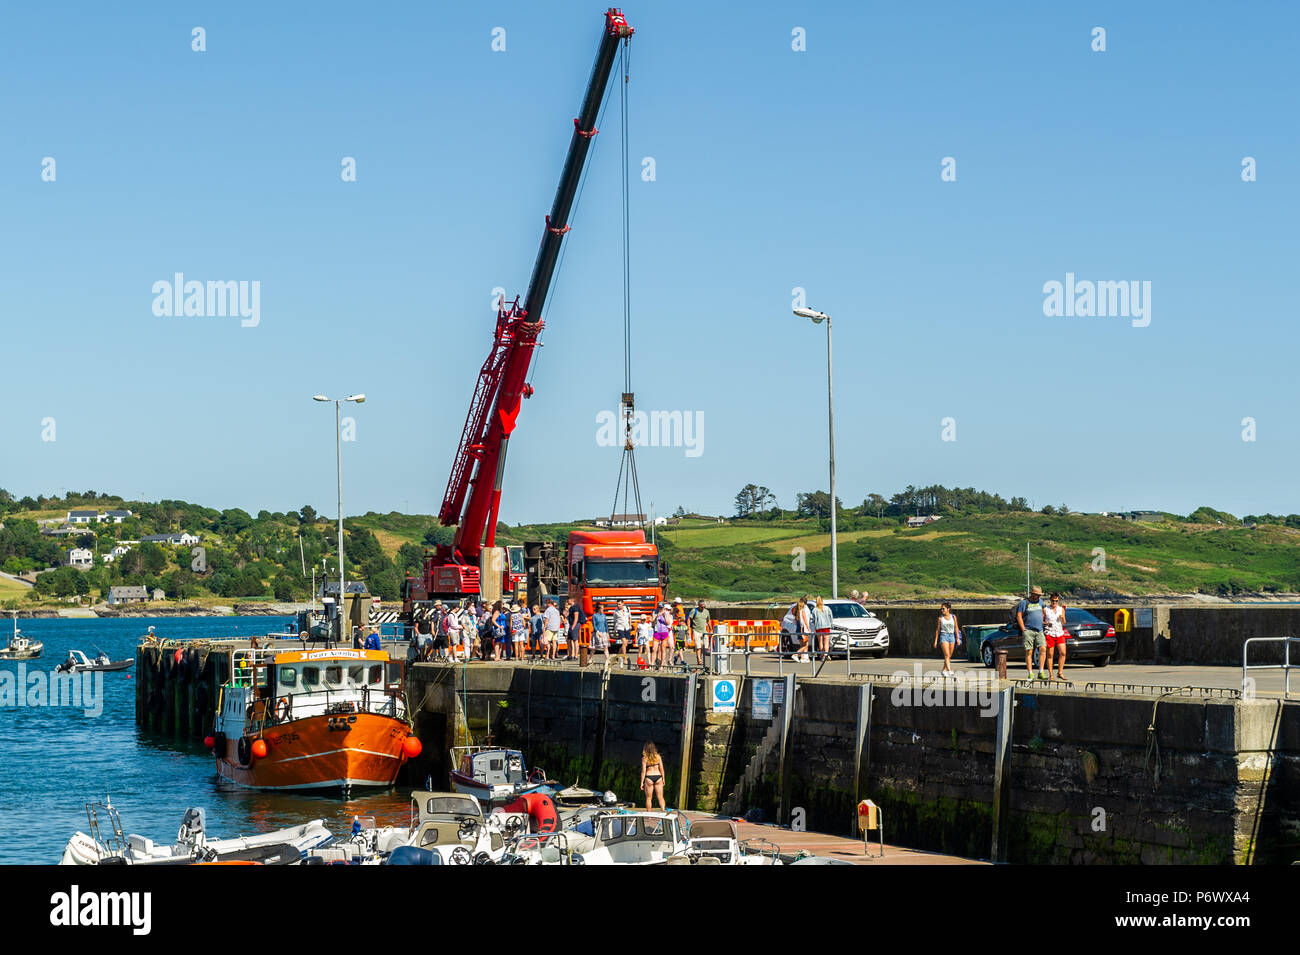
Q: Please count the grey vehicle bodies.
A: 0